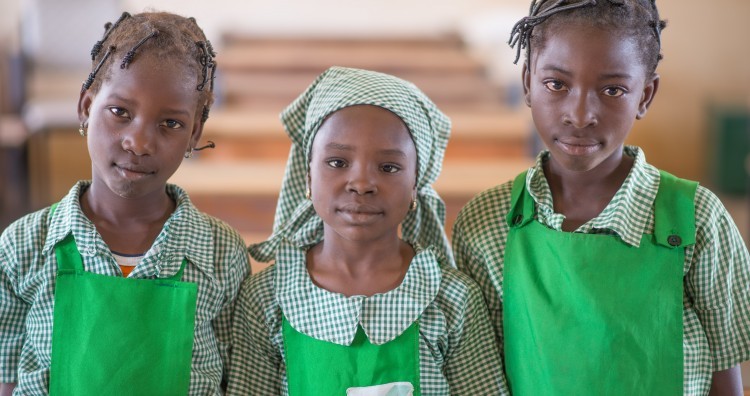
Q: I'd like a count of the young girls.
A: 3